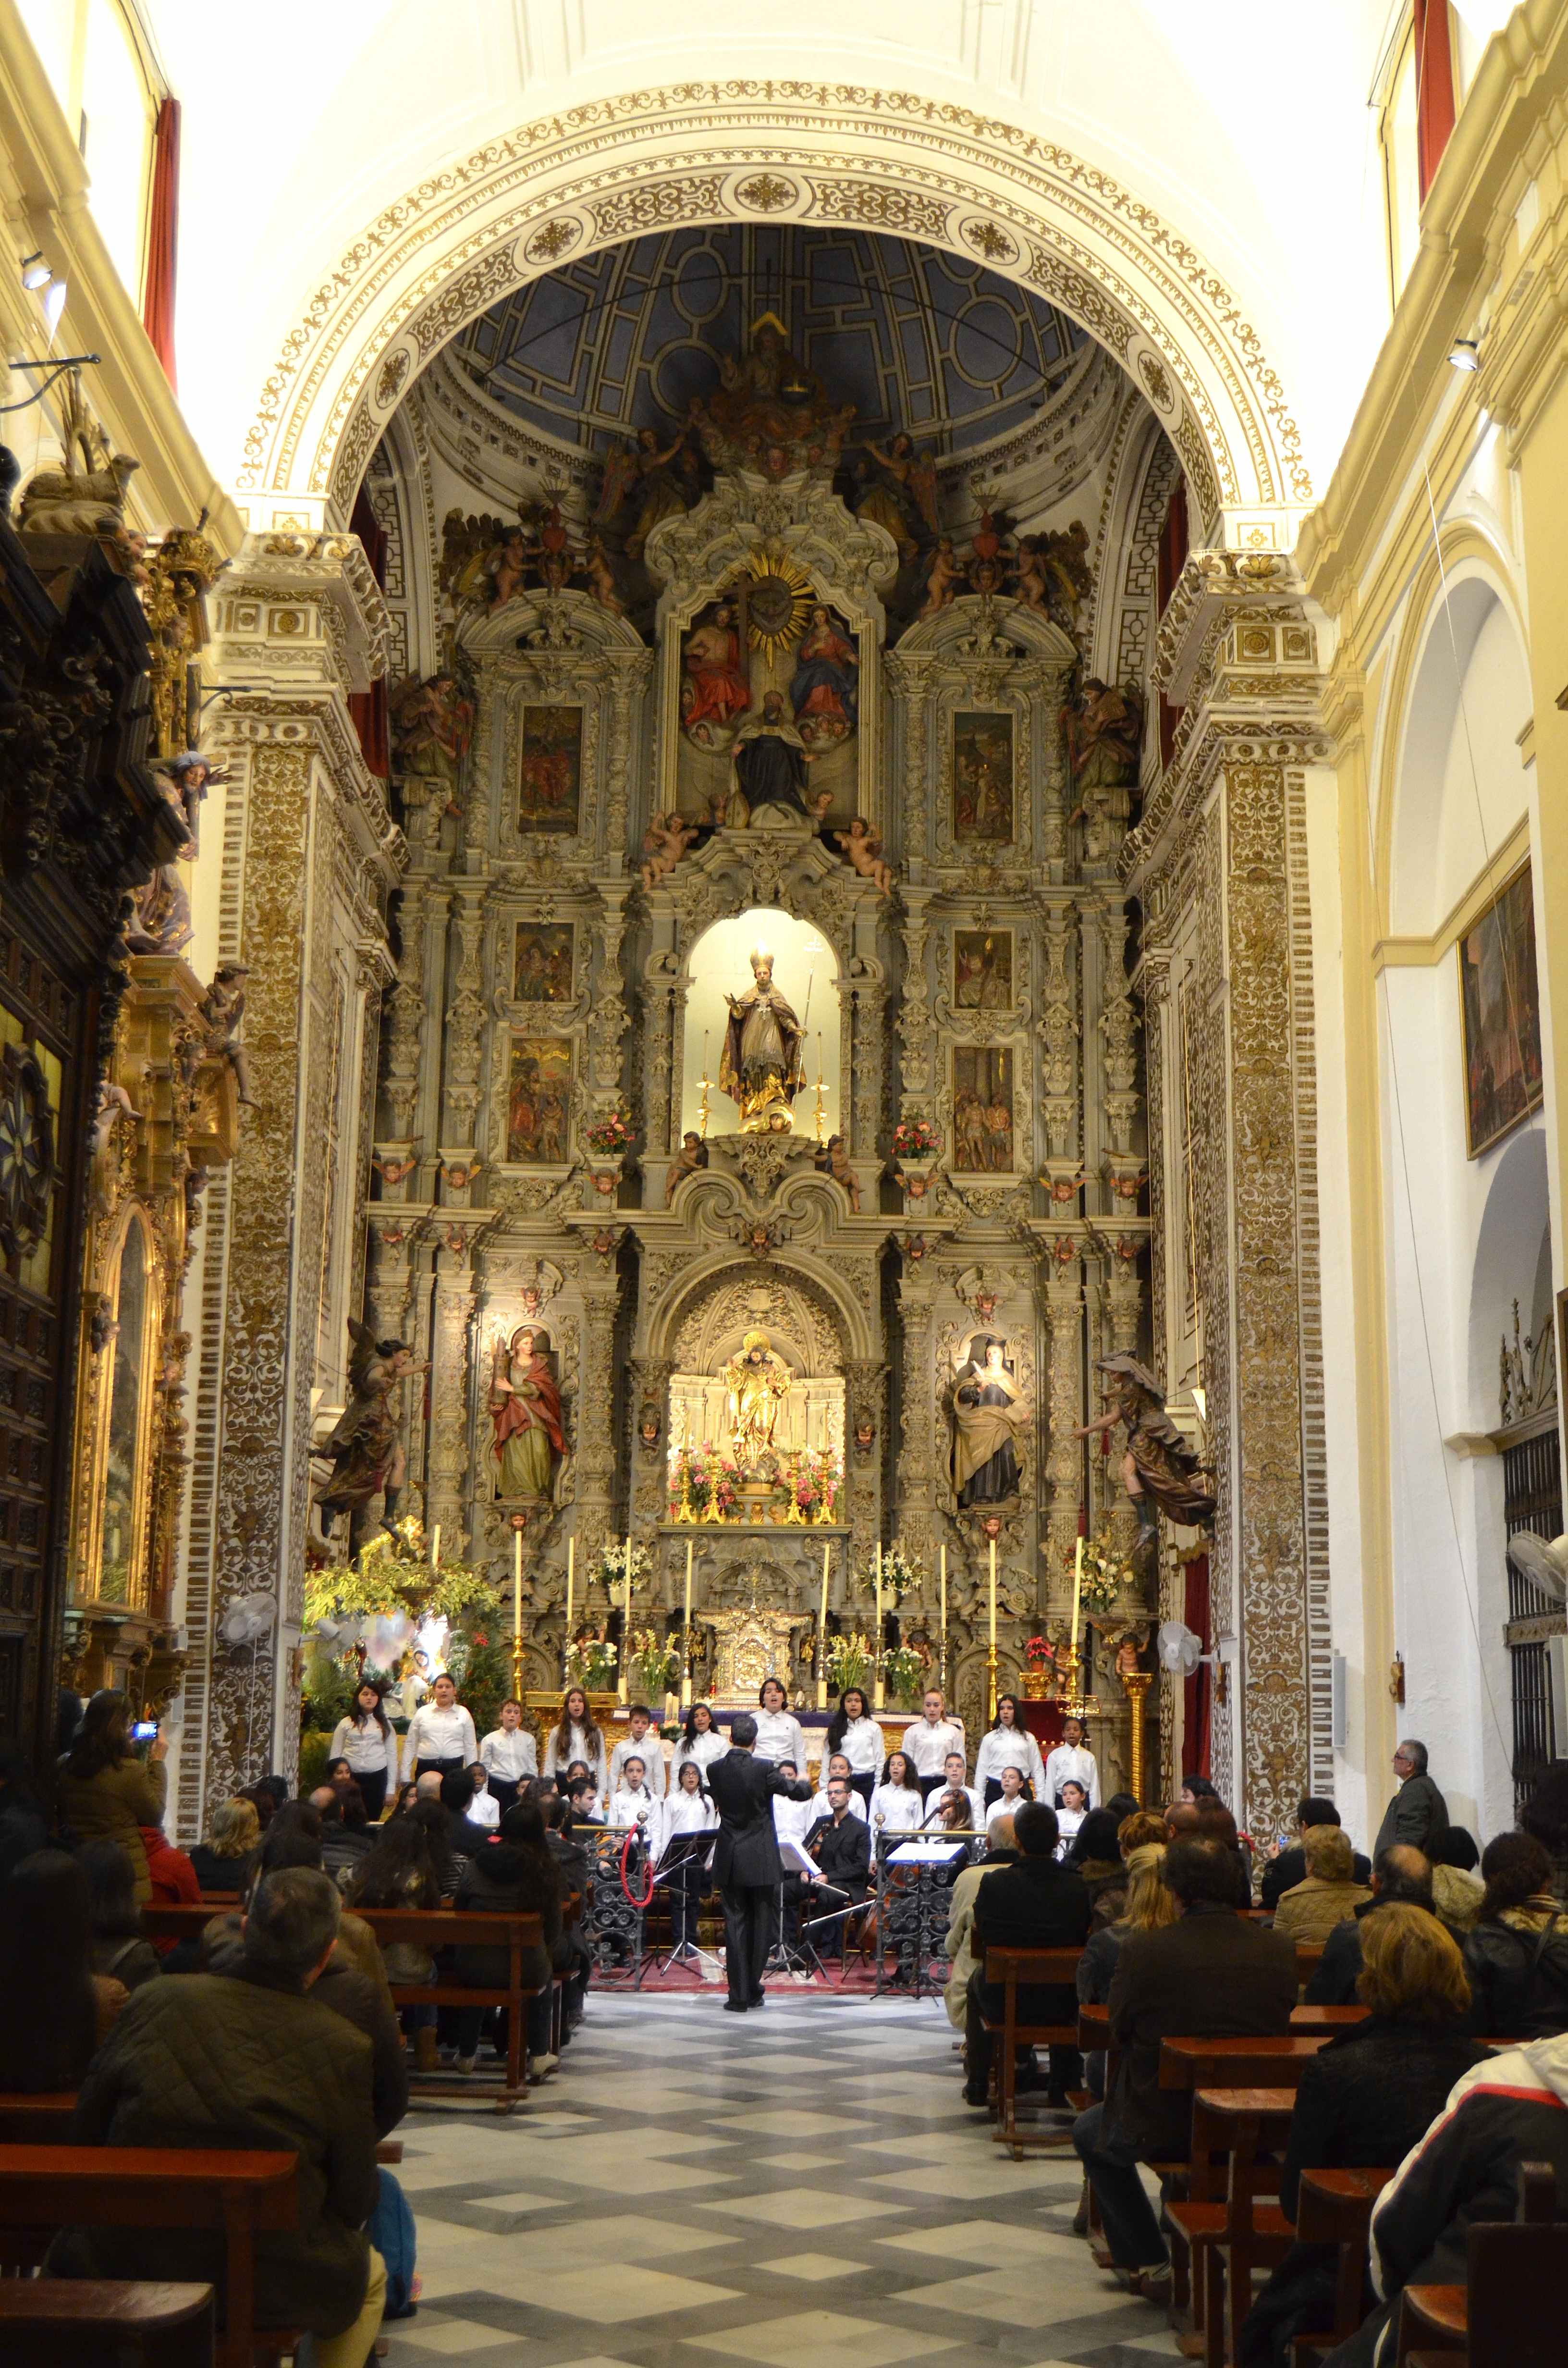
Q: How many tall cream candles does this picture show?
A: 10